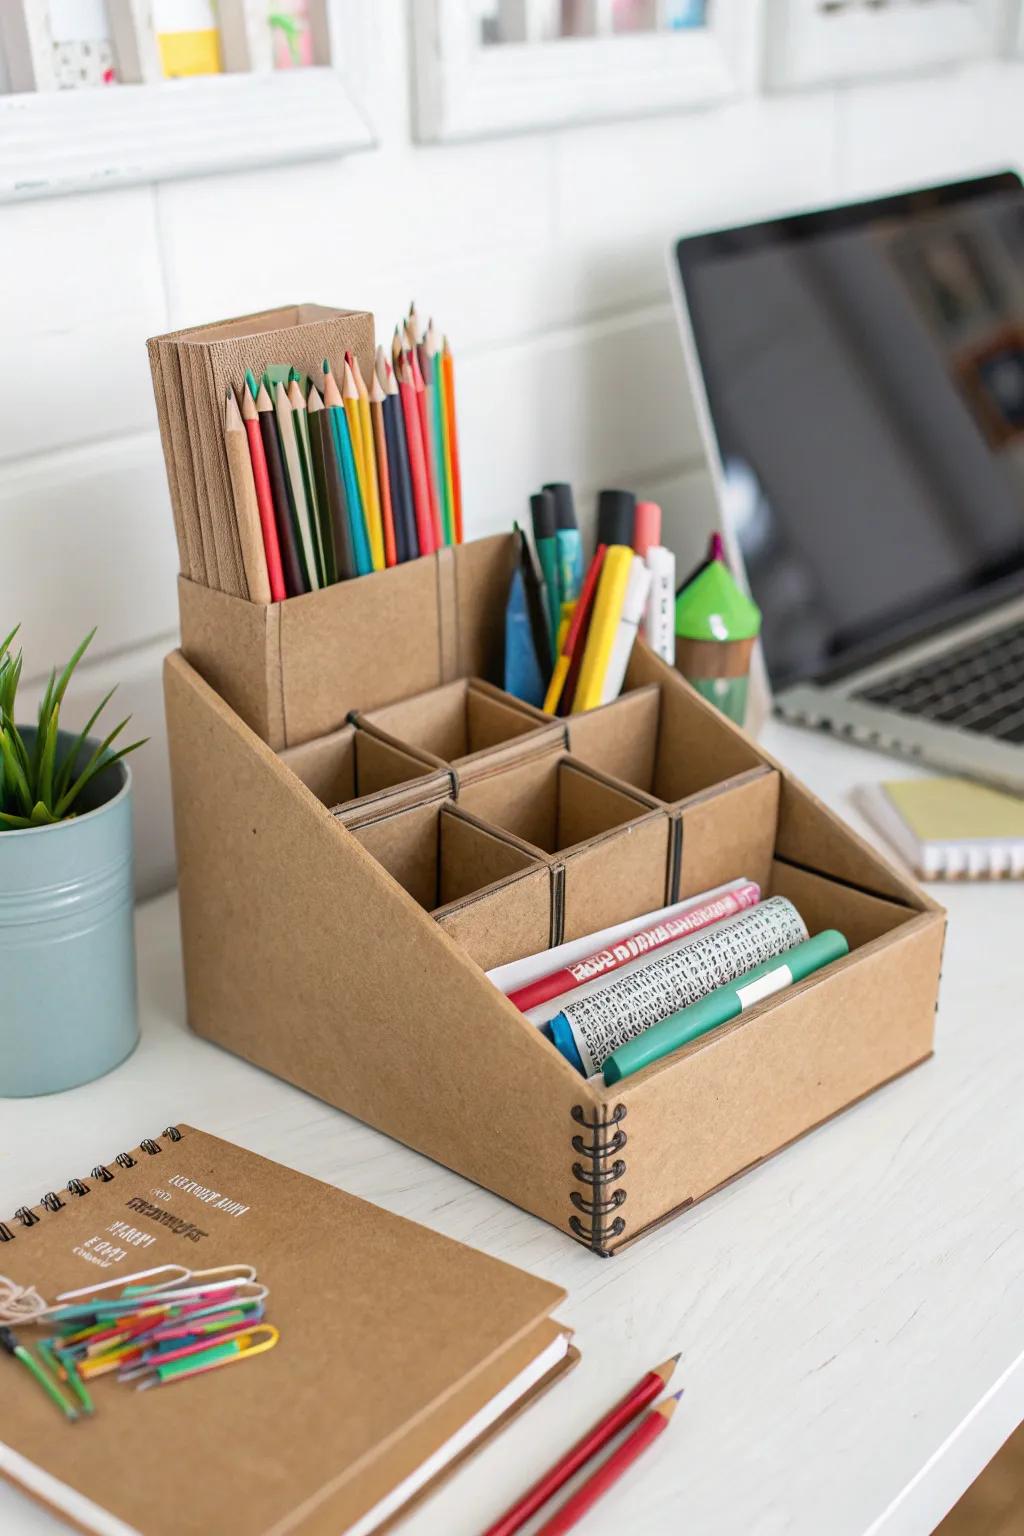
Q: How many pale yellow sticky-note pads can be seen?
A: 1